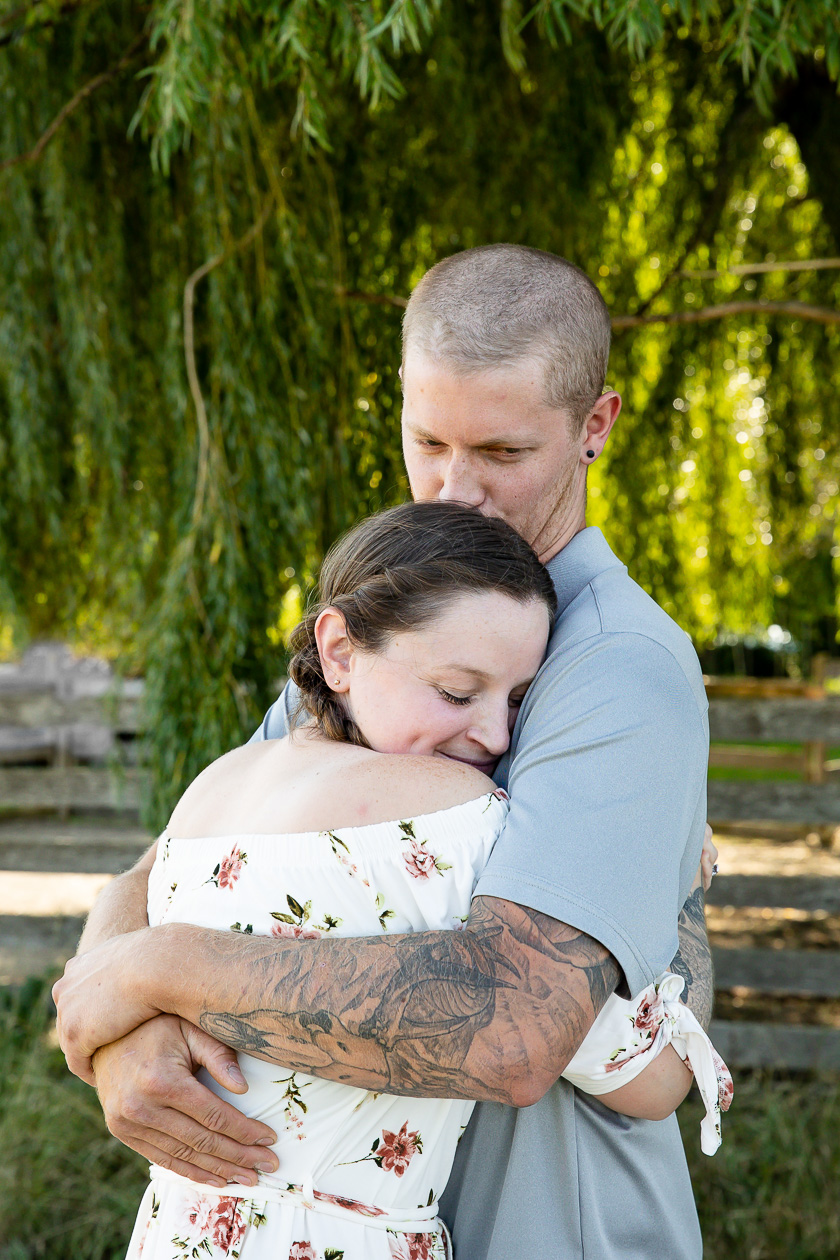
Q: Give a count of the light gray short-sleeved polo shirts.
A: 1